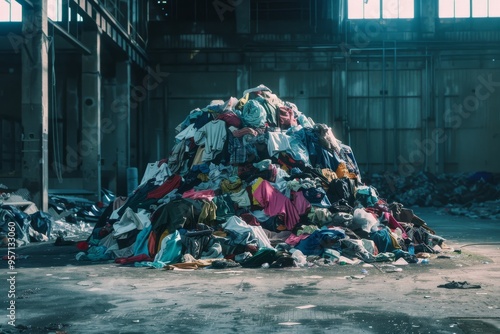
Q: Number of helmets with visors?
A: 0